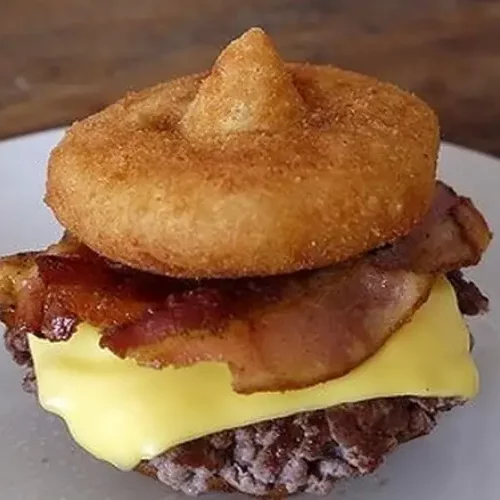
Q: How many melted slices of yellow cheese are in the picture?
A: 1